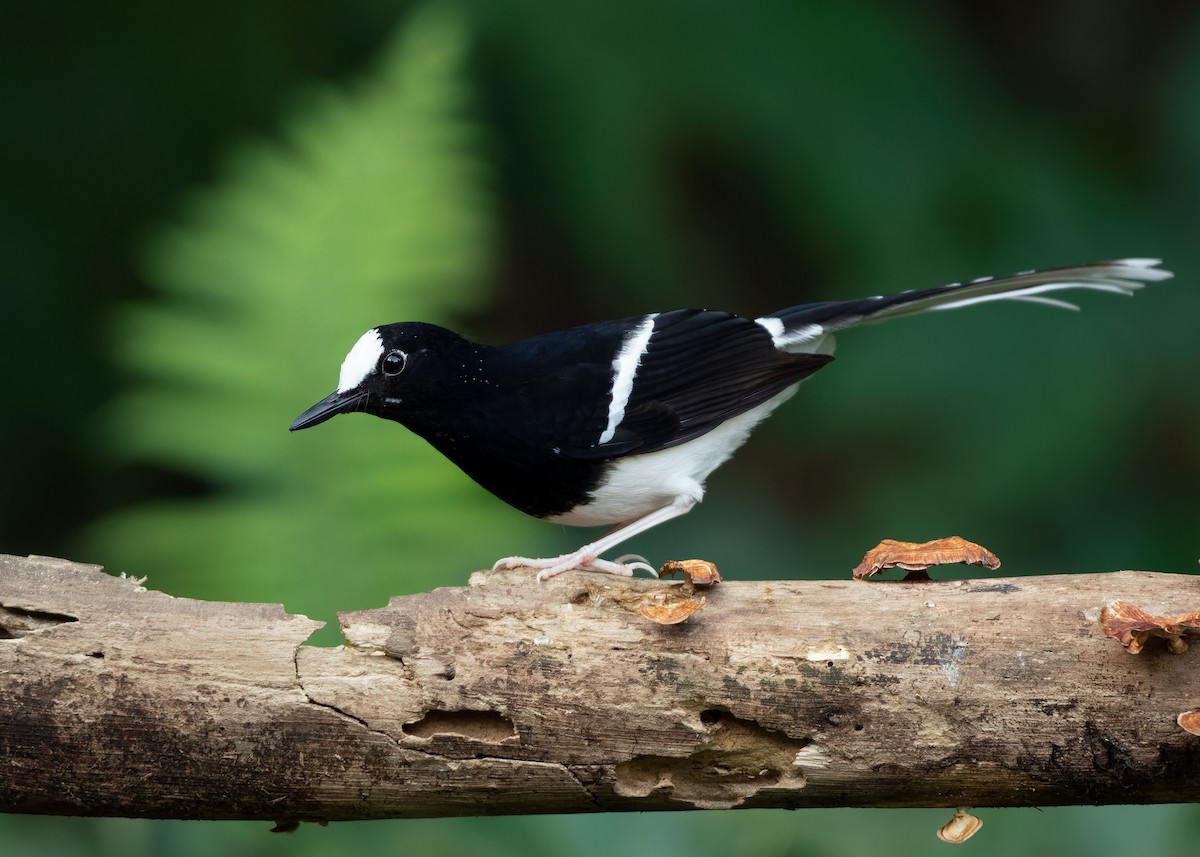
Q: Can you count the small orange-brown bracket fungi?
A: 6